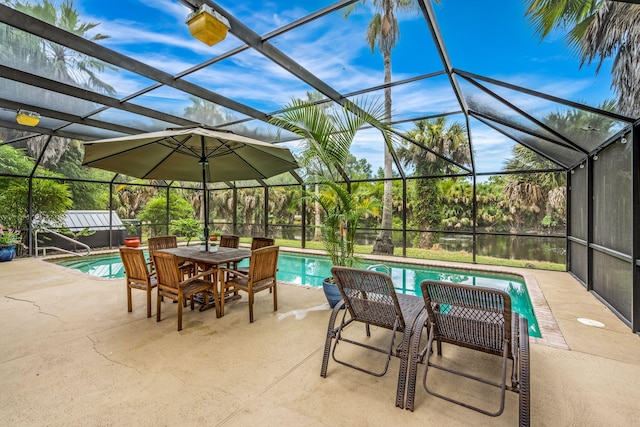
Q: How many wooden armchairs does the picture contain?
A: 6